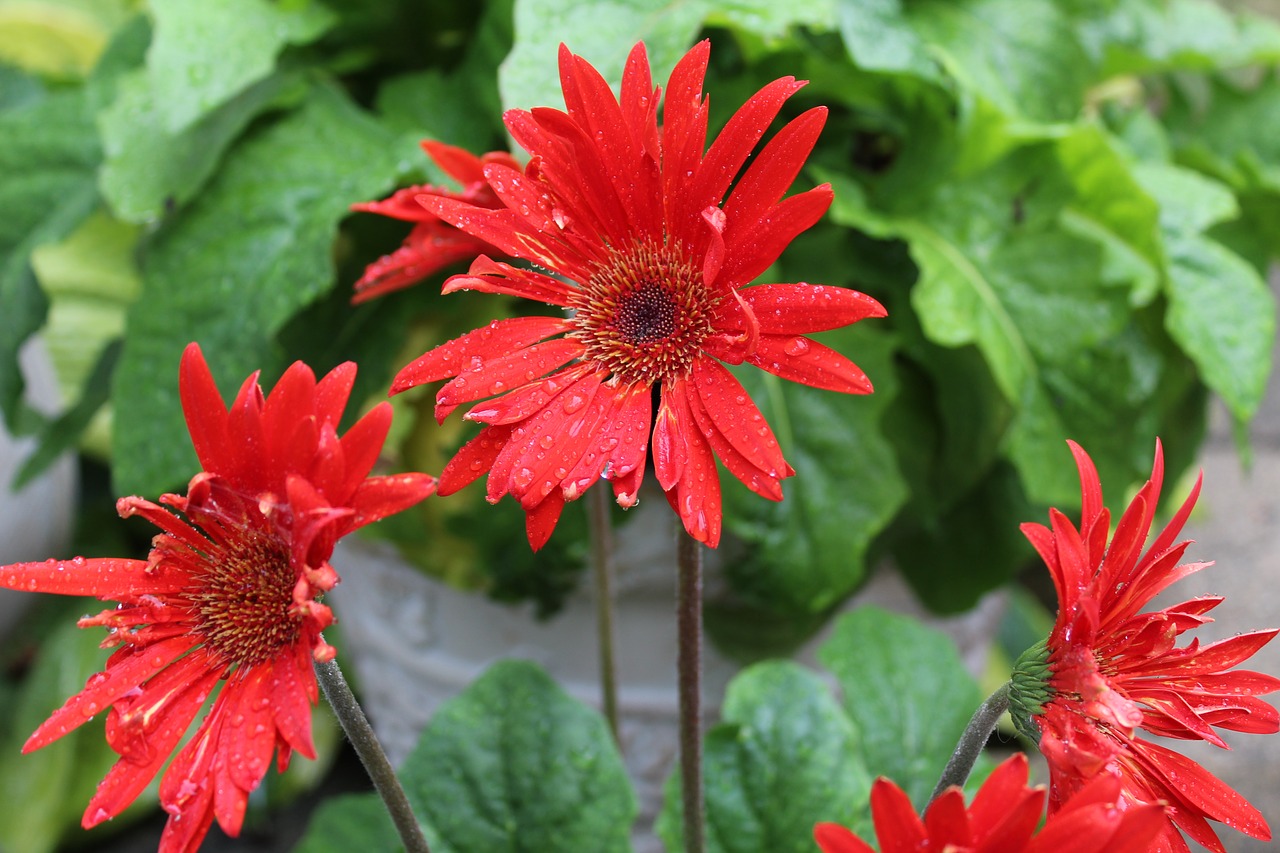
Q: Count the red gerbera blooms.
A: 5